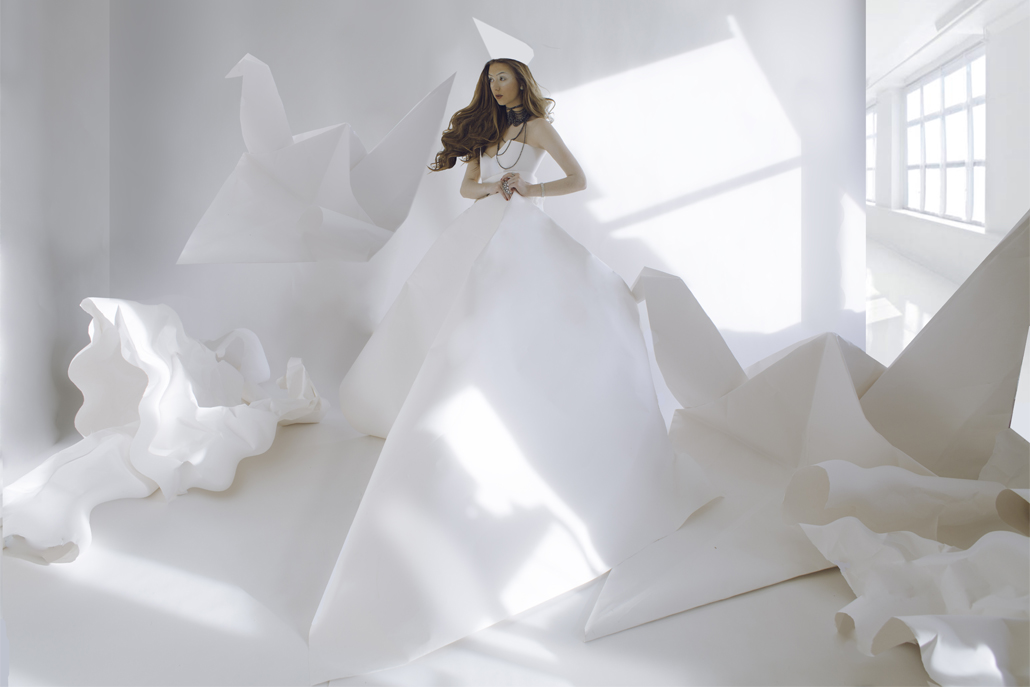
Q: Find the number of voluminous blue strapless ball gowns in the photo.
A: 0